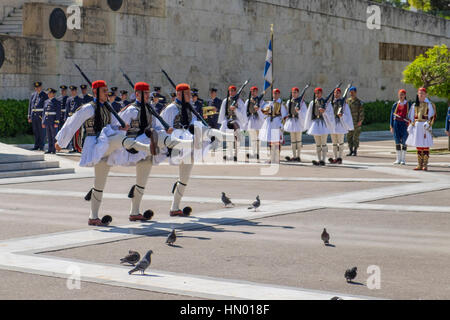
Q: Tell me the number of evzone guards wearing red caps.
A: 11